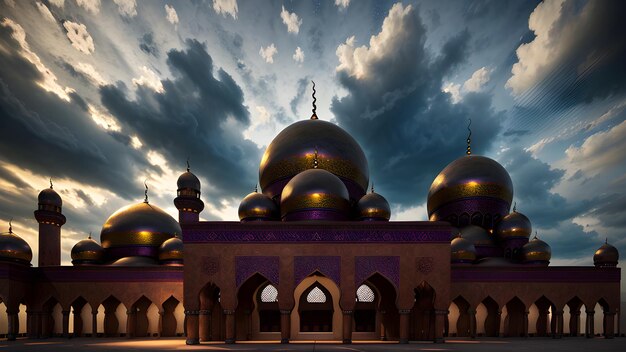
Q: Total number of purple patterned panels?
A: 3